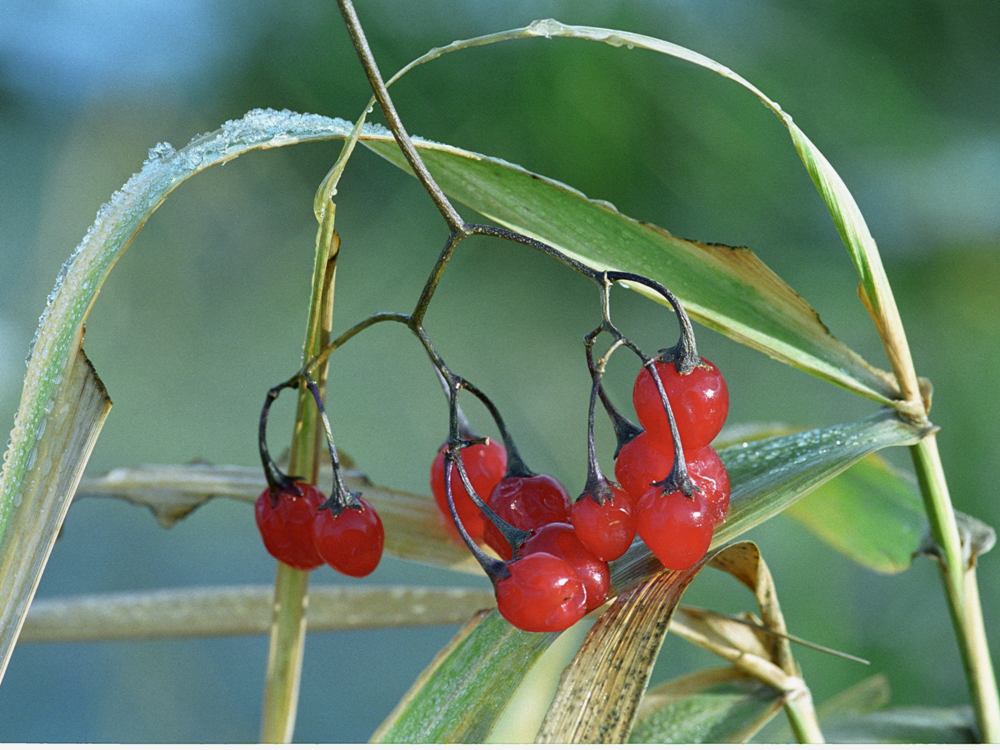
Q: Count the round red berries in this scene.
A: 11